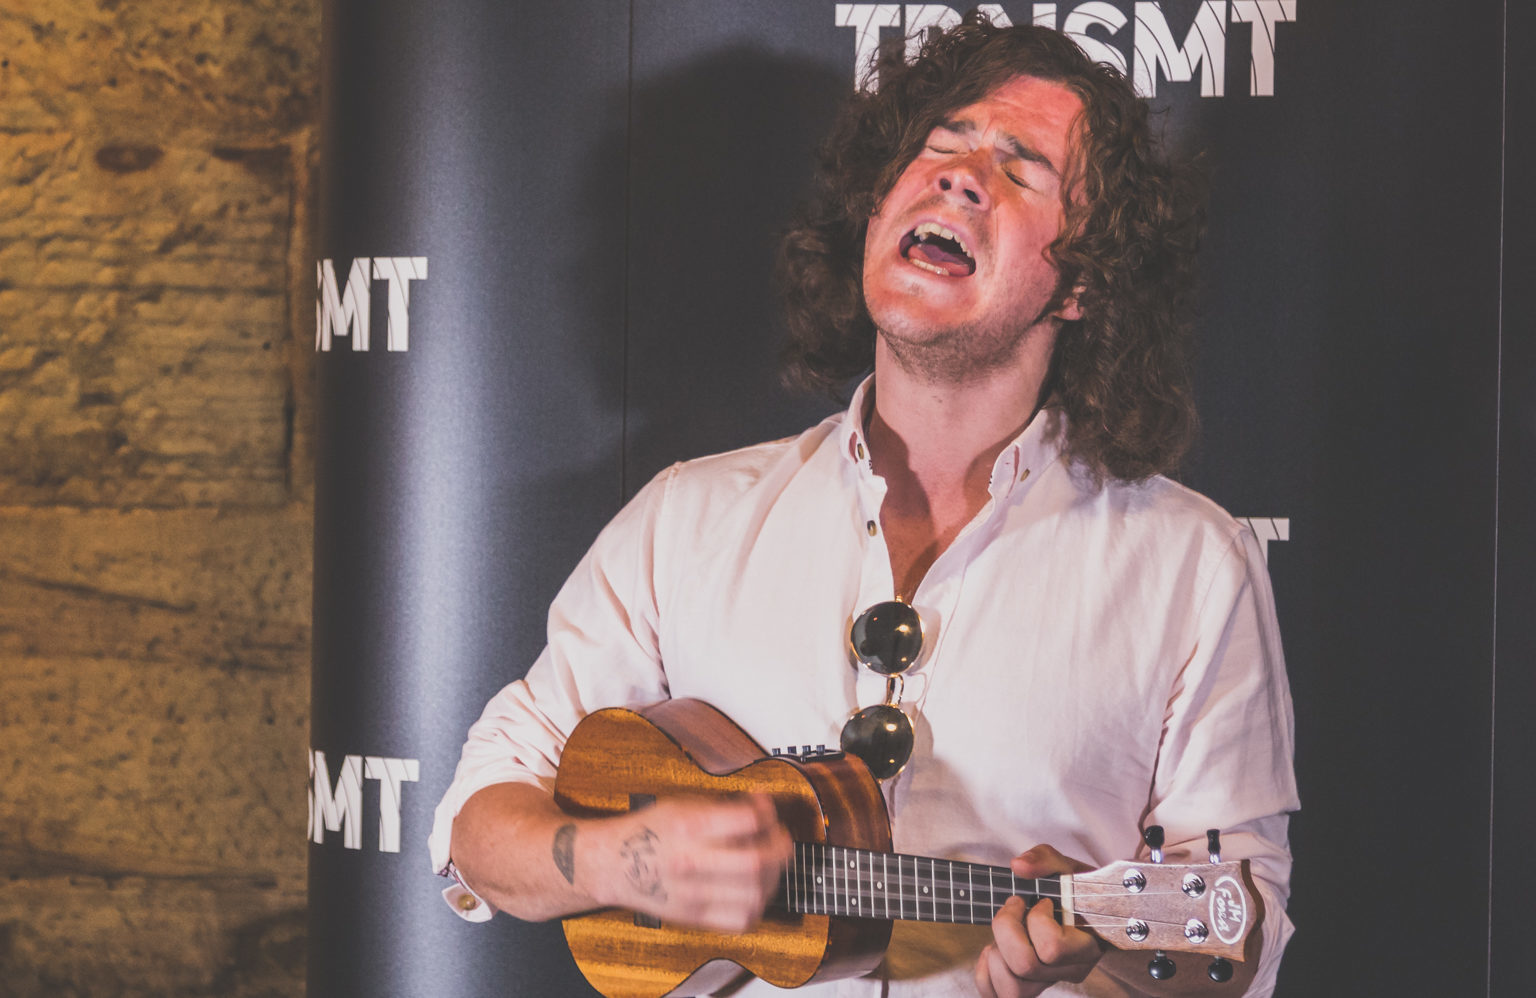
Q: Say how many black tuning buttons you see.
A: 4